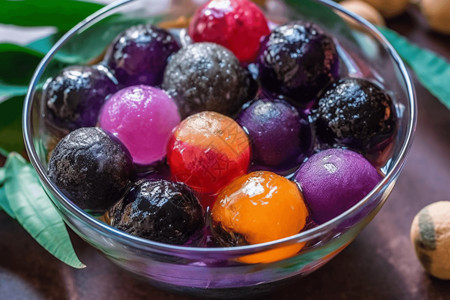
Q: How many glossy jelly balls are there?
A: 13